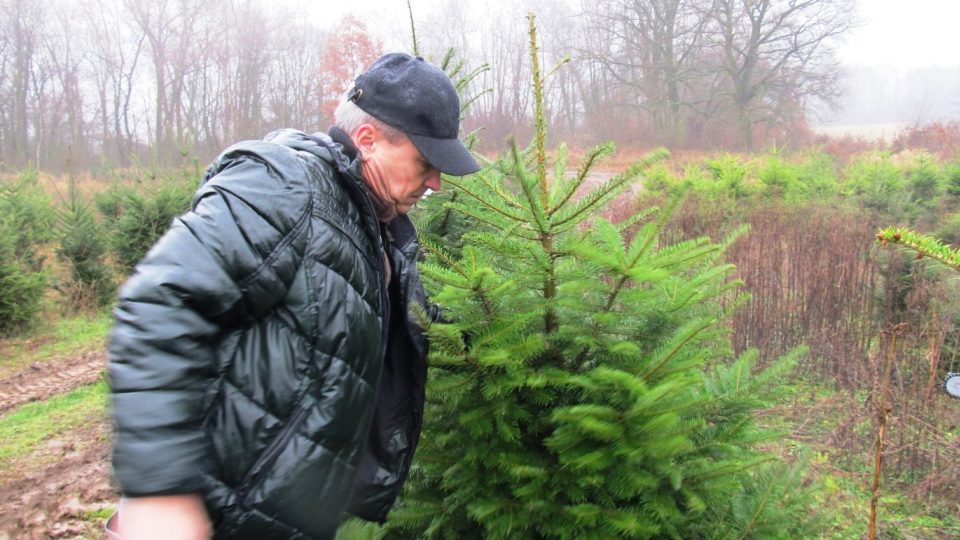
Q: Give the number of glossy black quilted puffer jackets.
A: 1